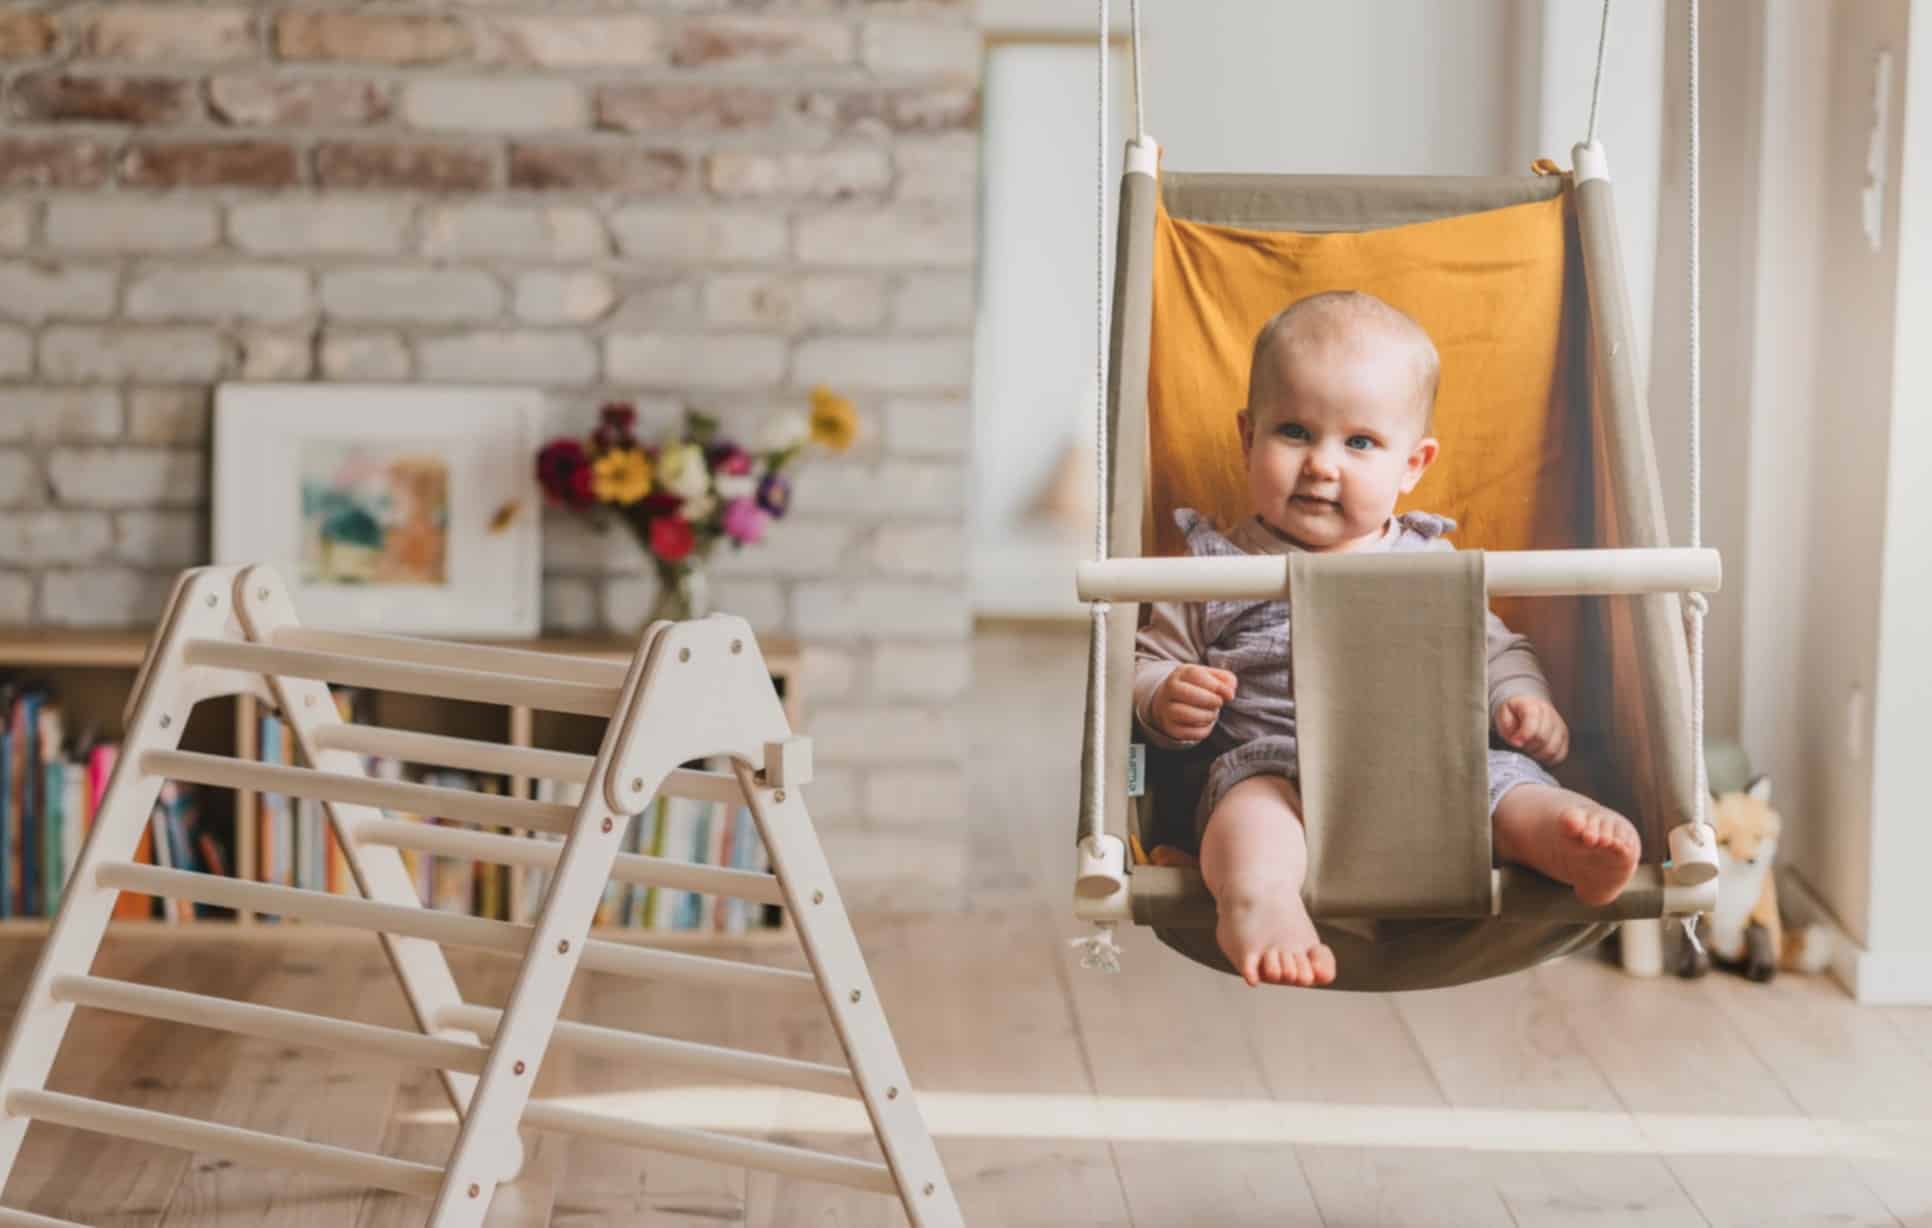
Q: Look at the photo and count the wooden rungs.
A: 12